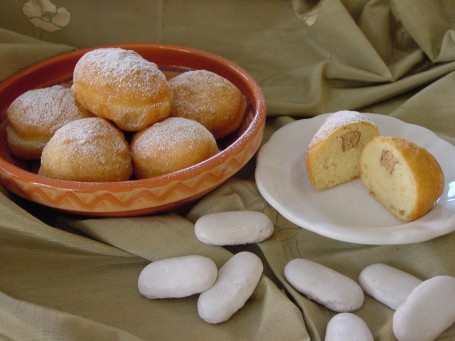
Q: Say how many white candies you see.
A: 7